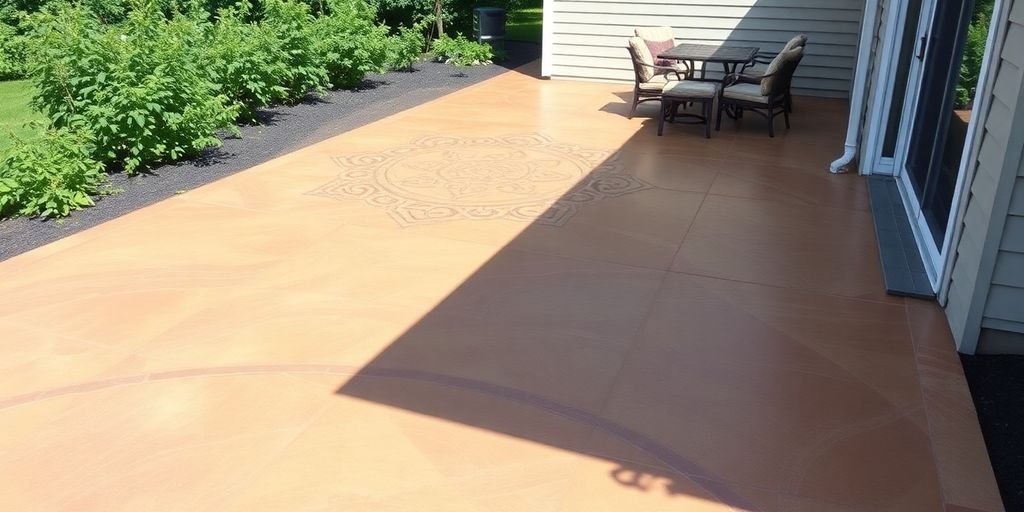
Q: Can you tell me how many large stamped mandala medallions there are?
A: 1